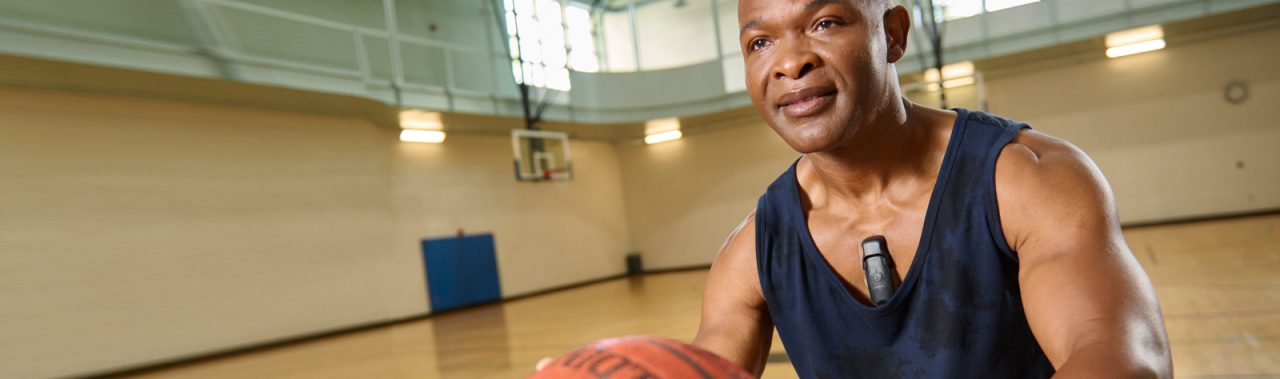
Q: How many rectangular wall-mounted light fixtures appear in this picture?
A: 4